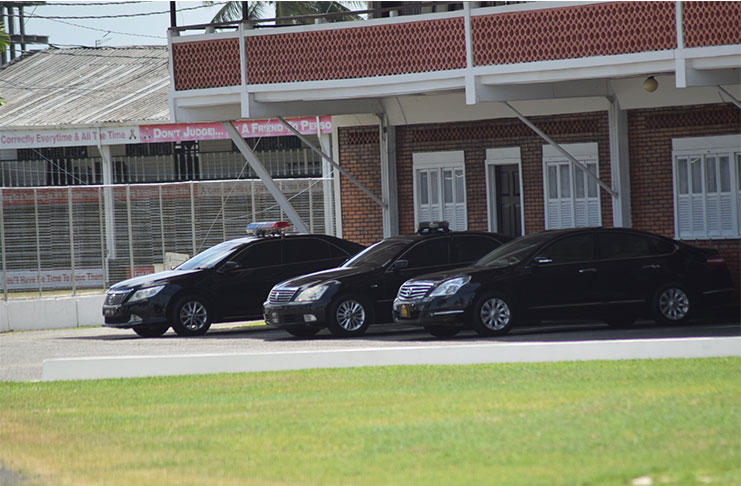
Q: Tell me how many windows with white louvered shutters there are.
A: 3